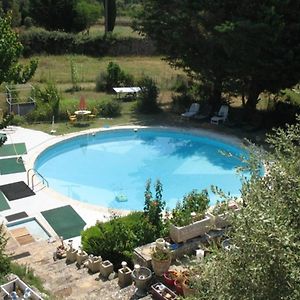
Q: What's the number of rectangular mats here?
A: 6